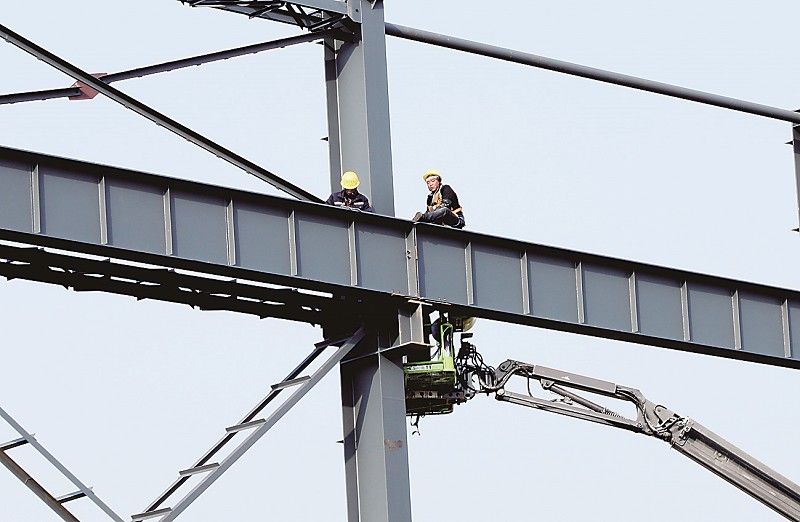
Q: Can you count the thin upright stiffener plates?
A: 14